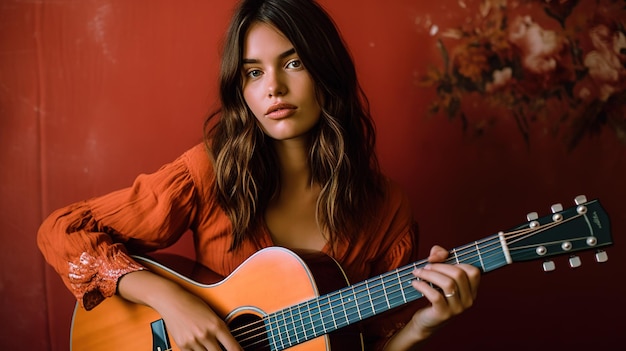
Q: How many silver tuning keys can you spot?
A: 6